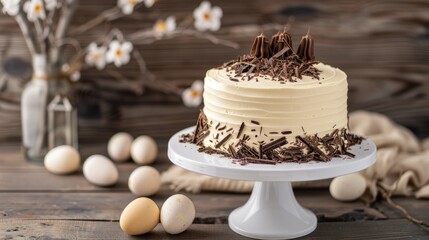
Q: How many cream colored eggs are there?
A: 7